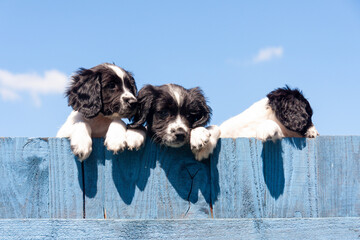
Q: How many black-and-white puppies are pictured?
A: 3